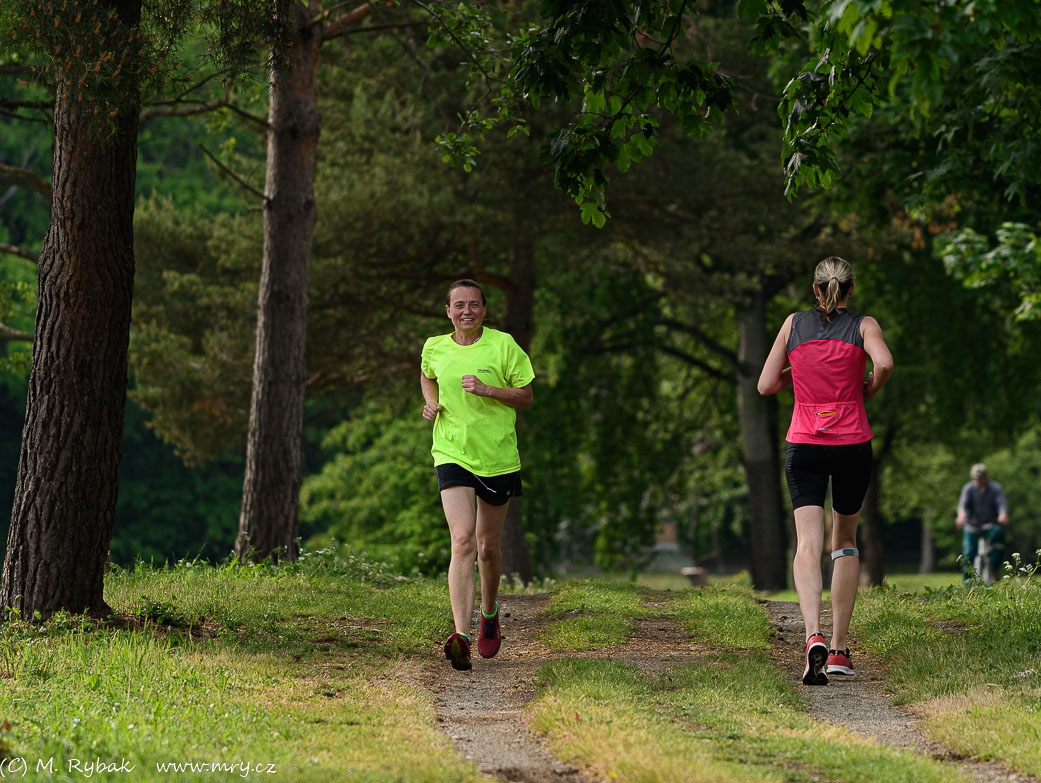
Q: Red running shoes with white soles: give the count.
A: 2